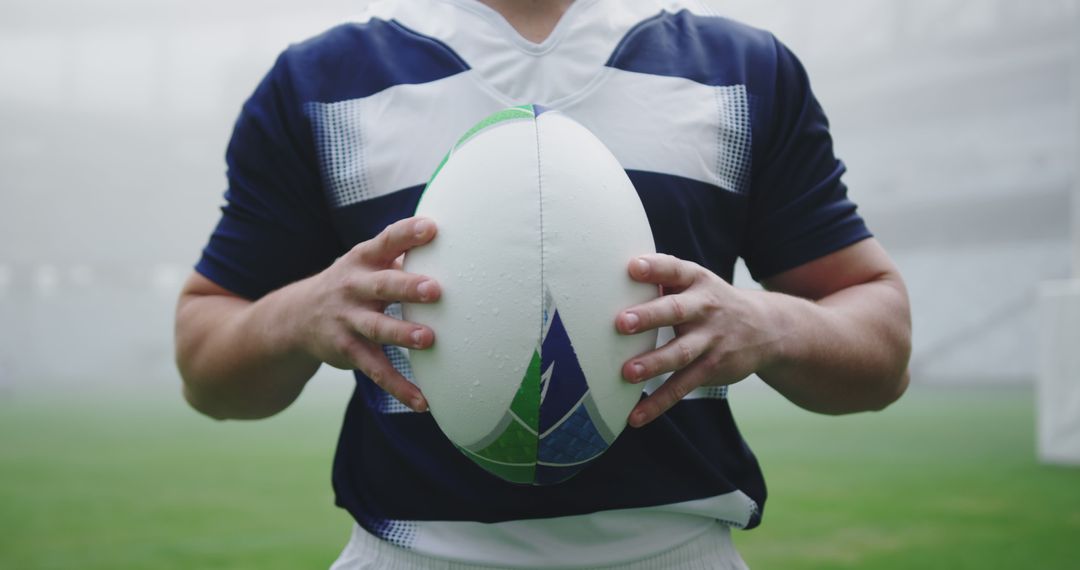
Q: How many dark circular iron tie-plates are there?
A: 0